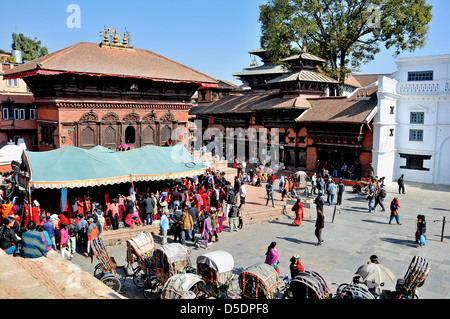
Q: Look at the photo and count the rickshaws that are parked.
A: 9